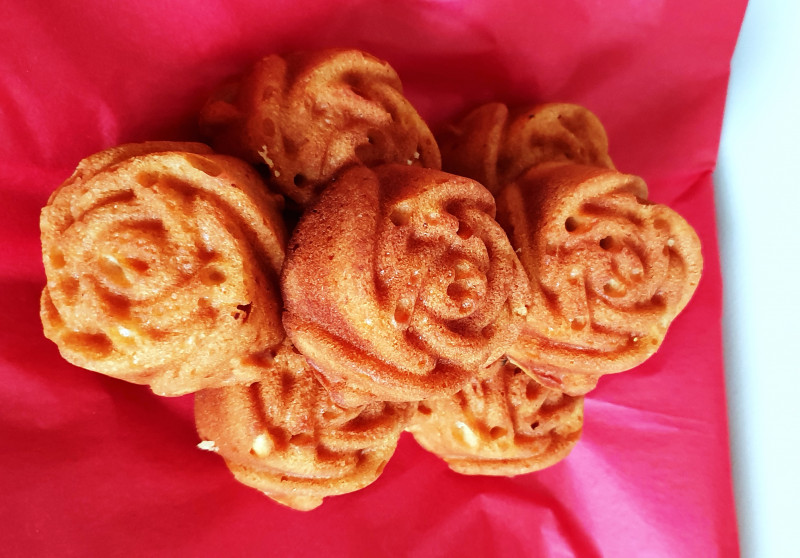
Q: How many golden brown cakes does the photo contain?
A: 7